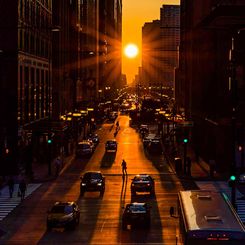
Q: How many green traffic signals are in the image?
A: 3